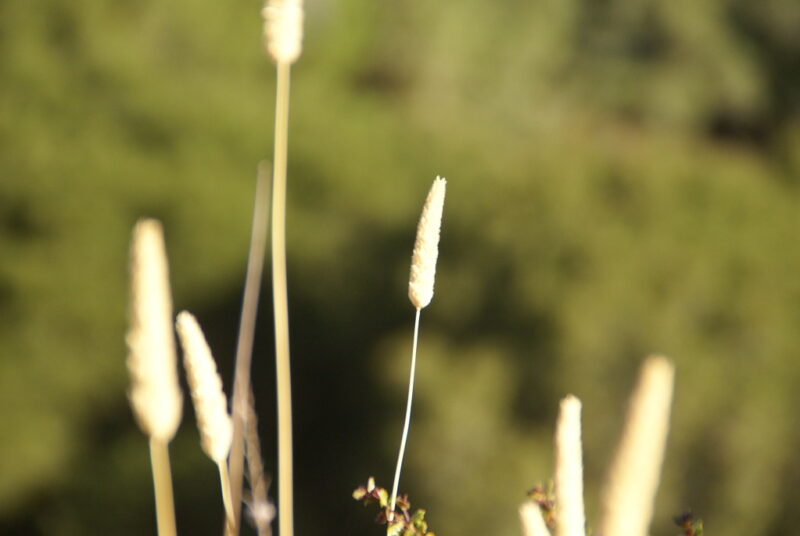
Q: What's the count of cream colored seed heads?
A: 7